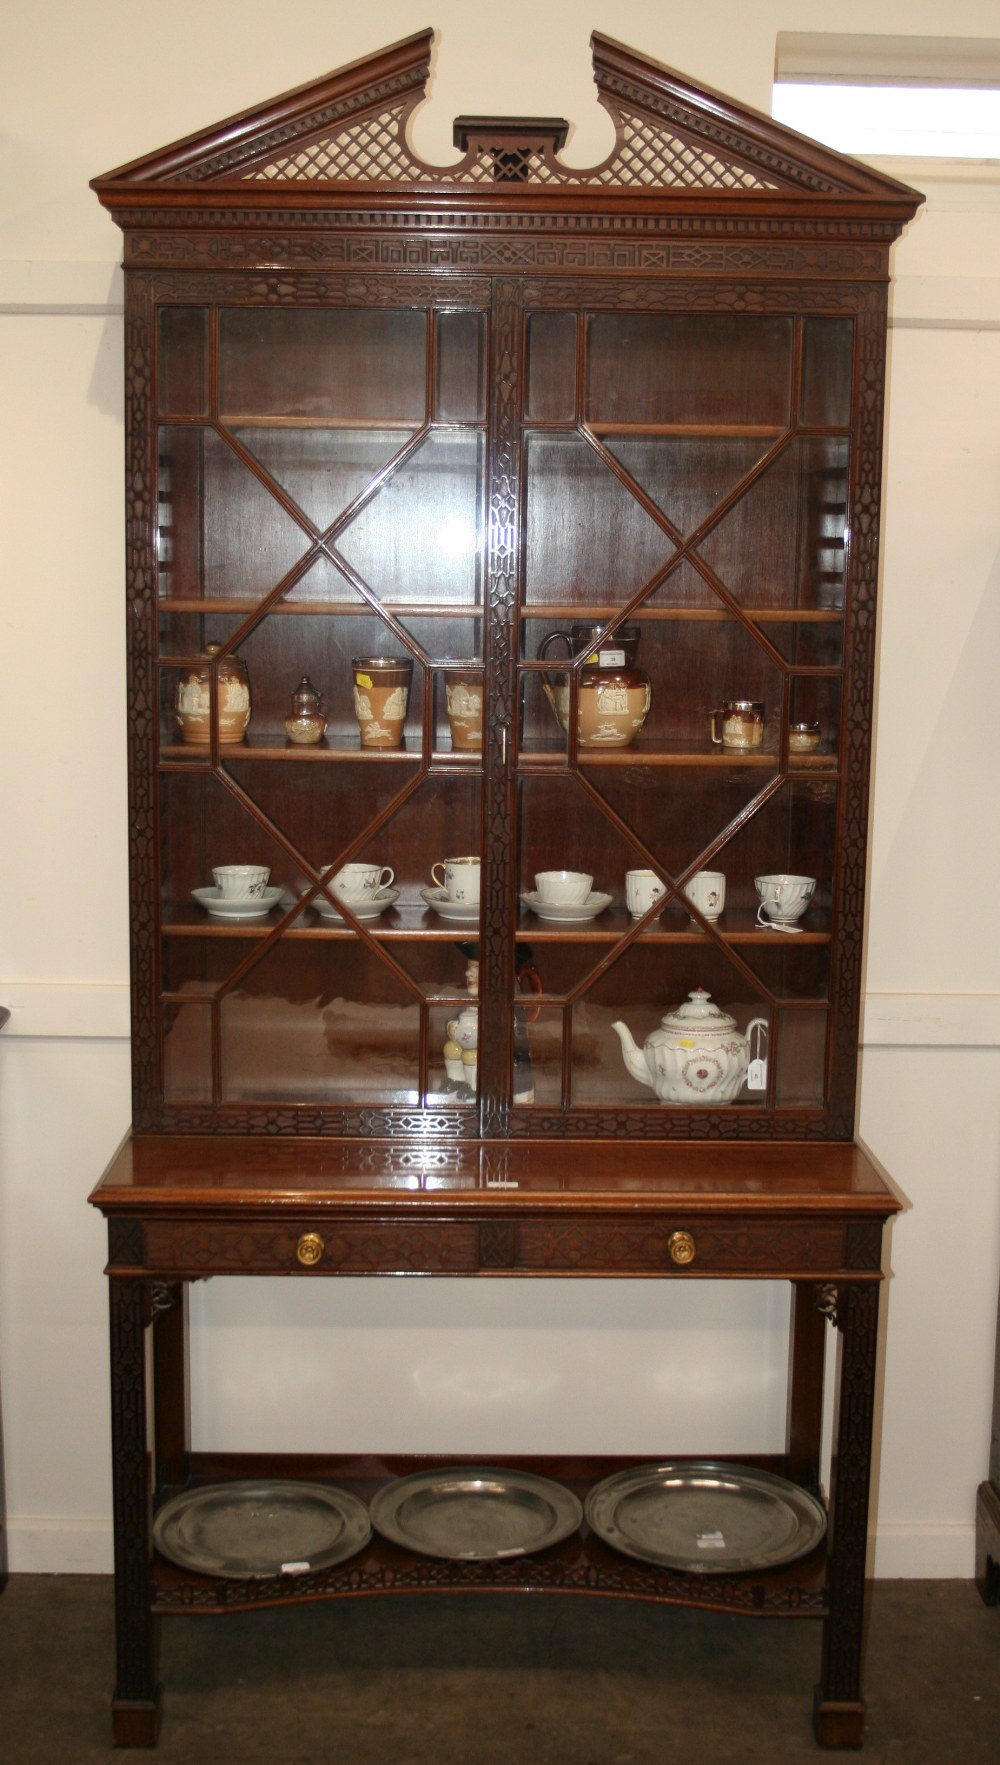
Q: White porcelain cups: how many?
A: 7